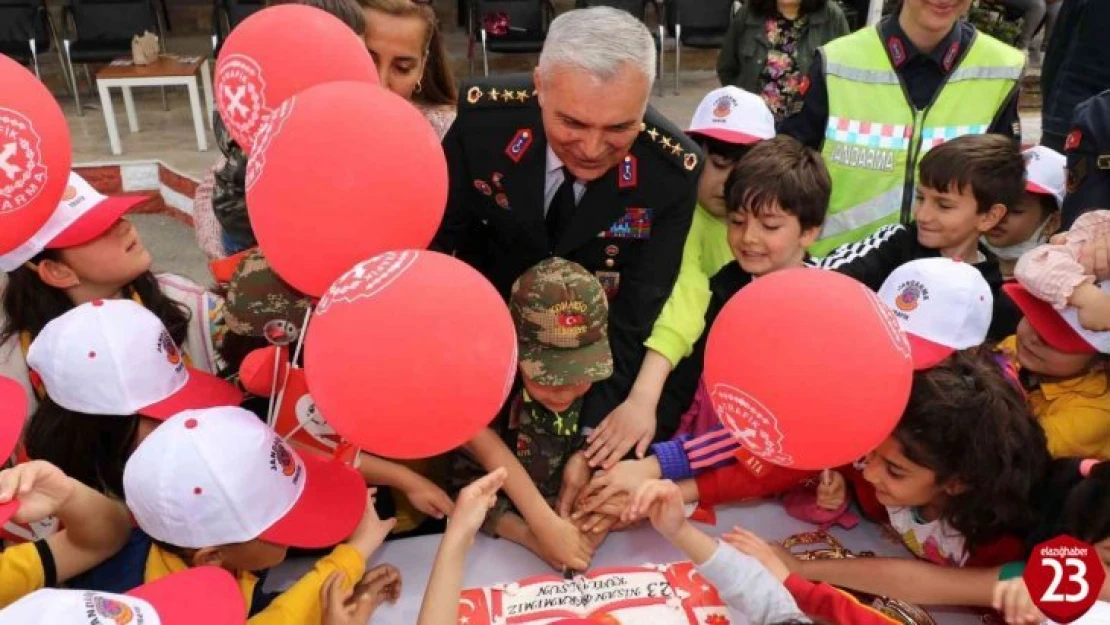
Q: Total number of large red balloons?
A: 5